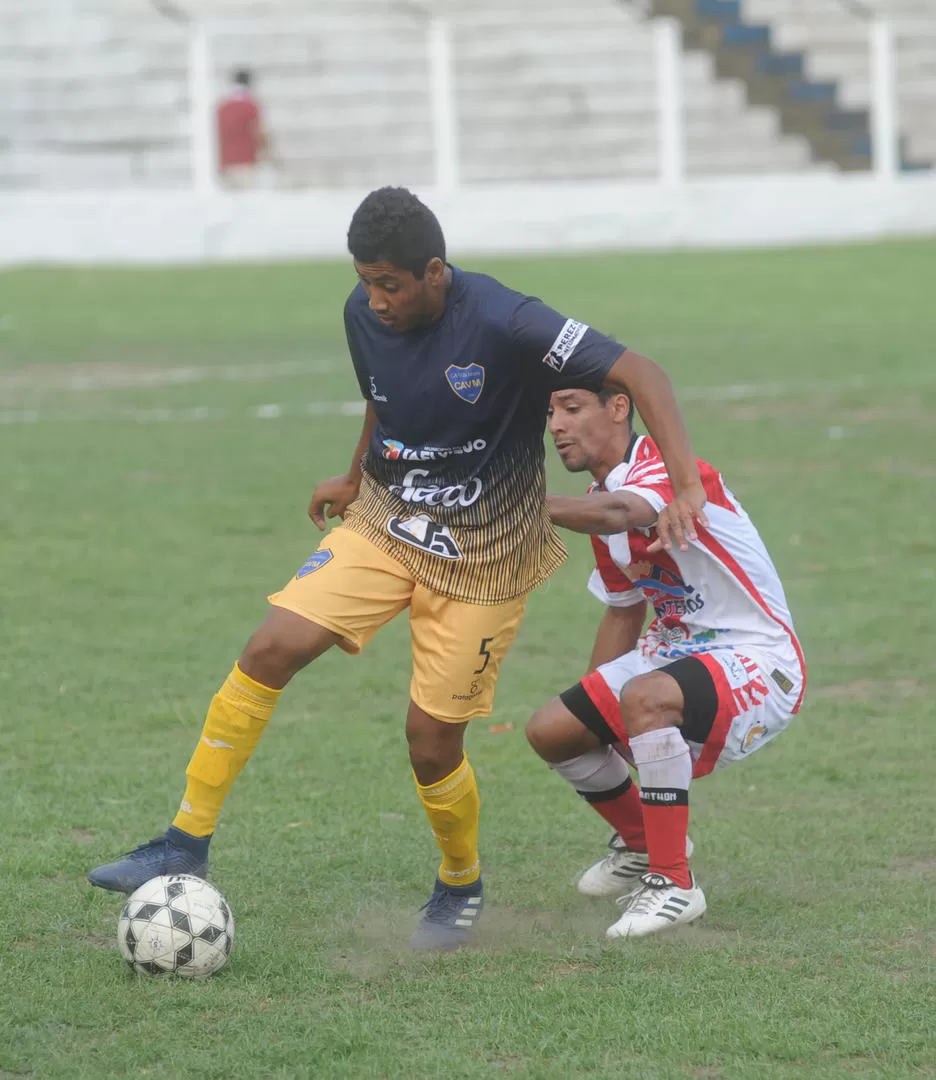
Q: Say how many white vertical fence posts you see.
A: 4